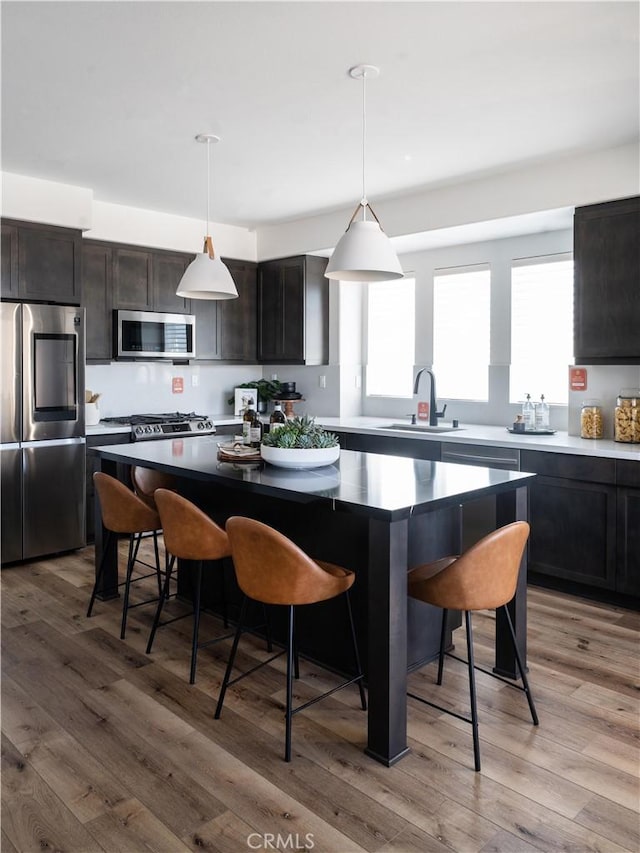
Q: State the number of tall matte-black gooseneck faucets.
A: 1